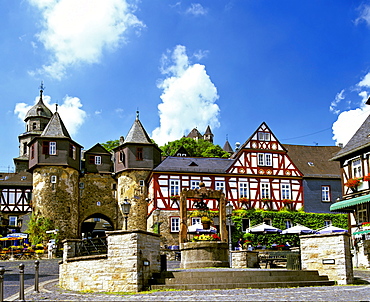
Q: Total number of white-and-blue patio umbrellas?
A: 4